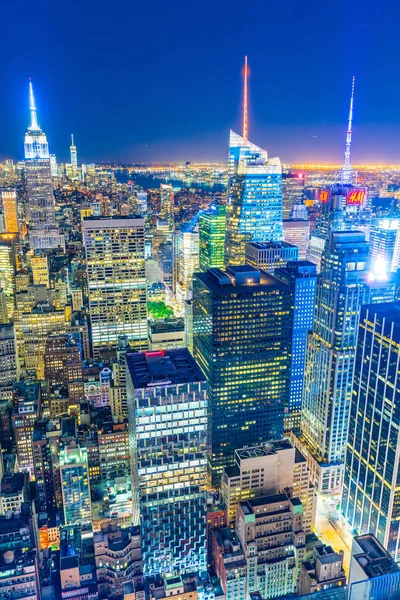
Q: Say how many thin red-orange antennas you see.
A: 1